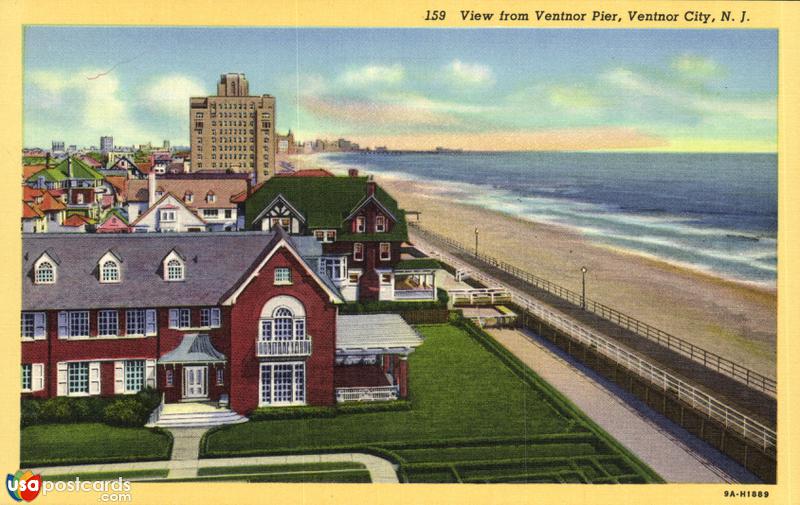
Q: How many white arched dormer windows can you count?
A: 3